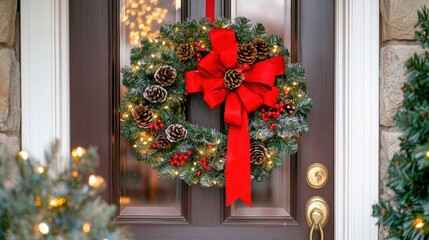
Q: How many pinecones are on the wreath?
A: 11